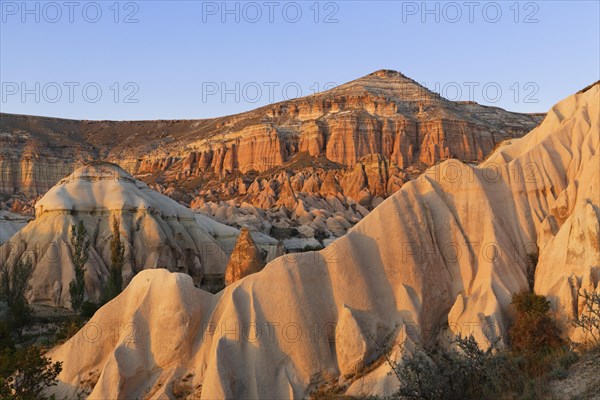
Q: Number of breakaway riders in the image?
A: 0